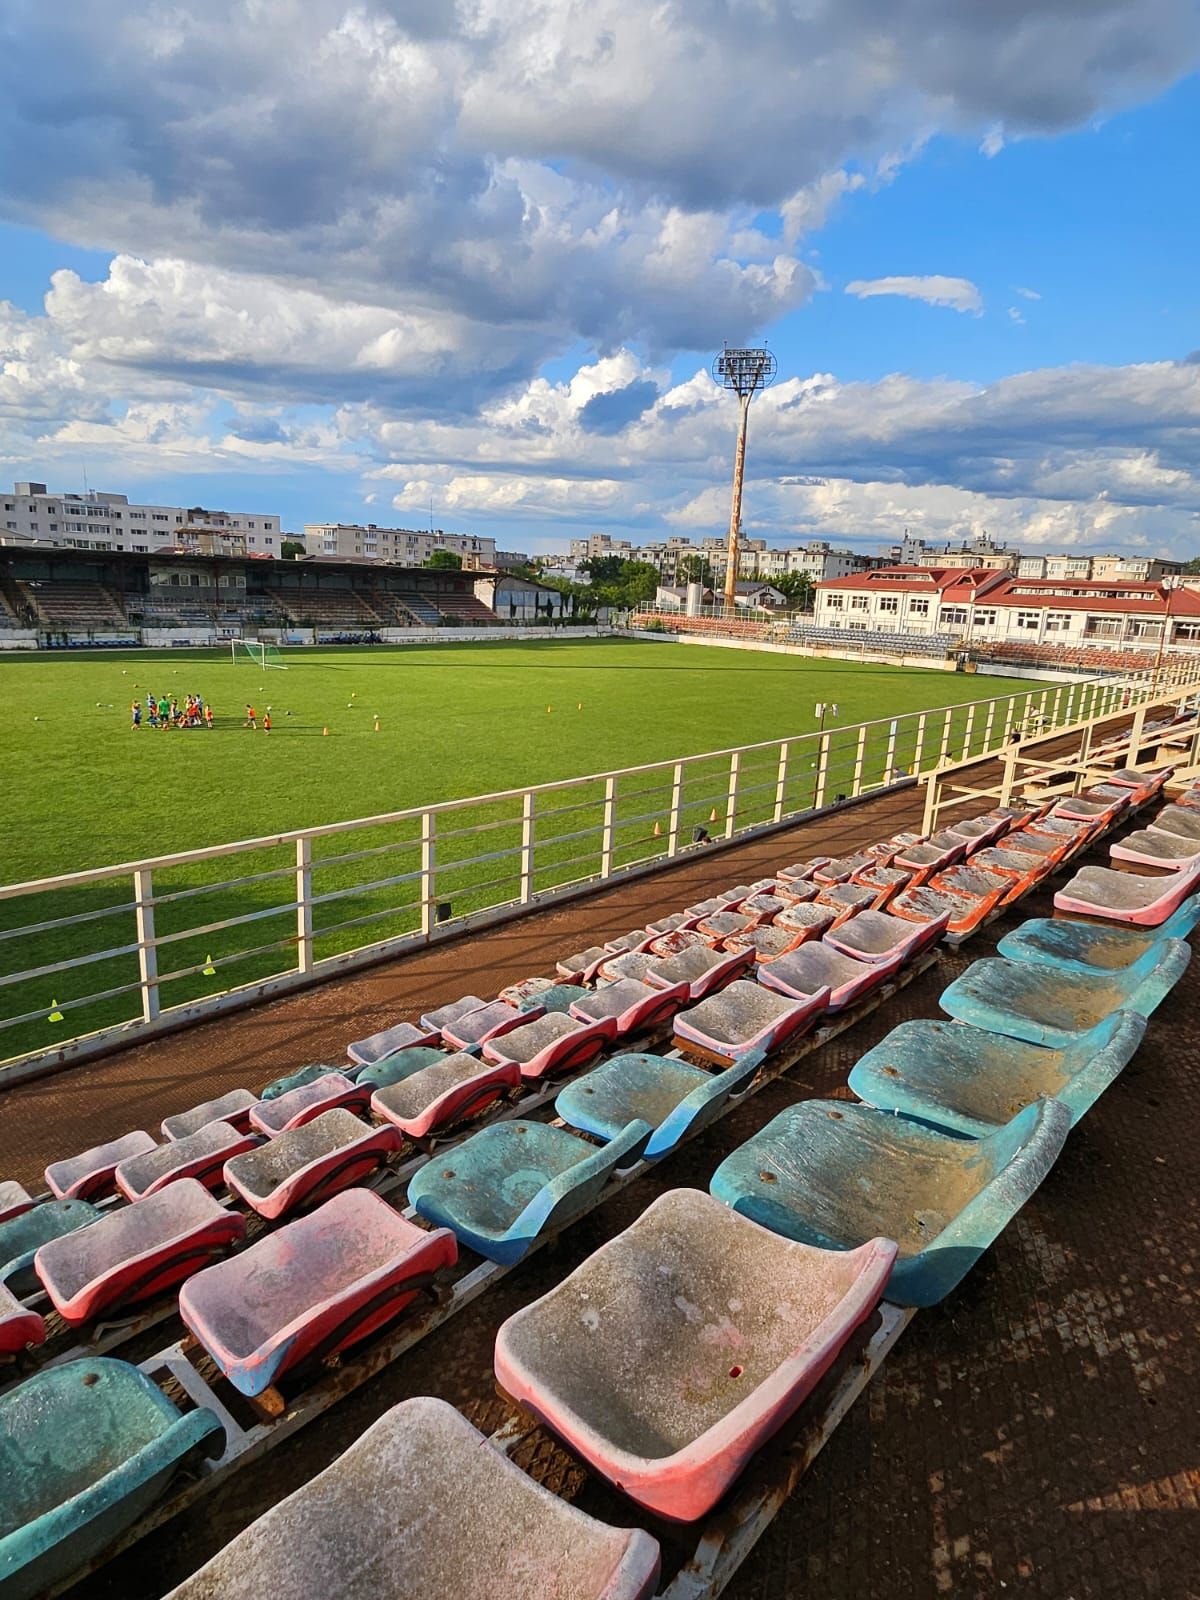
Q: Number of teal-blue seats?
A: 11